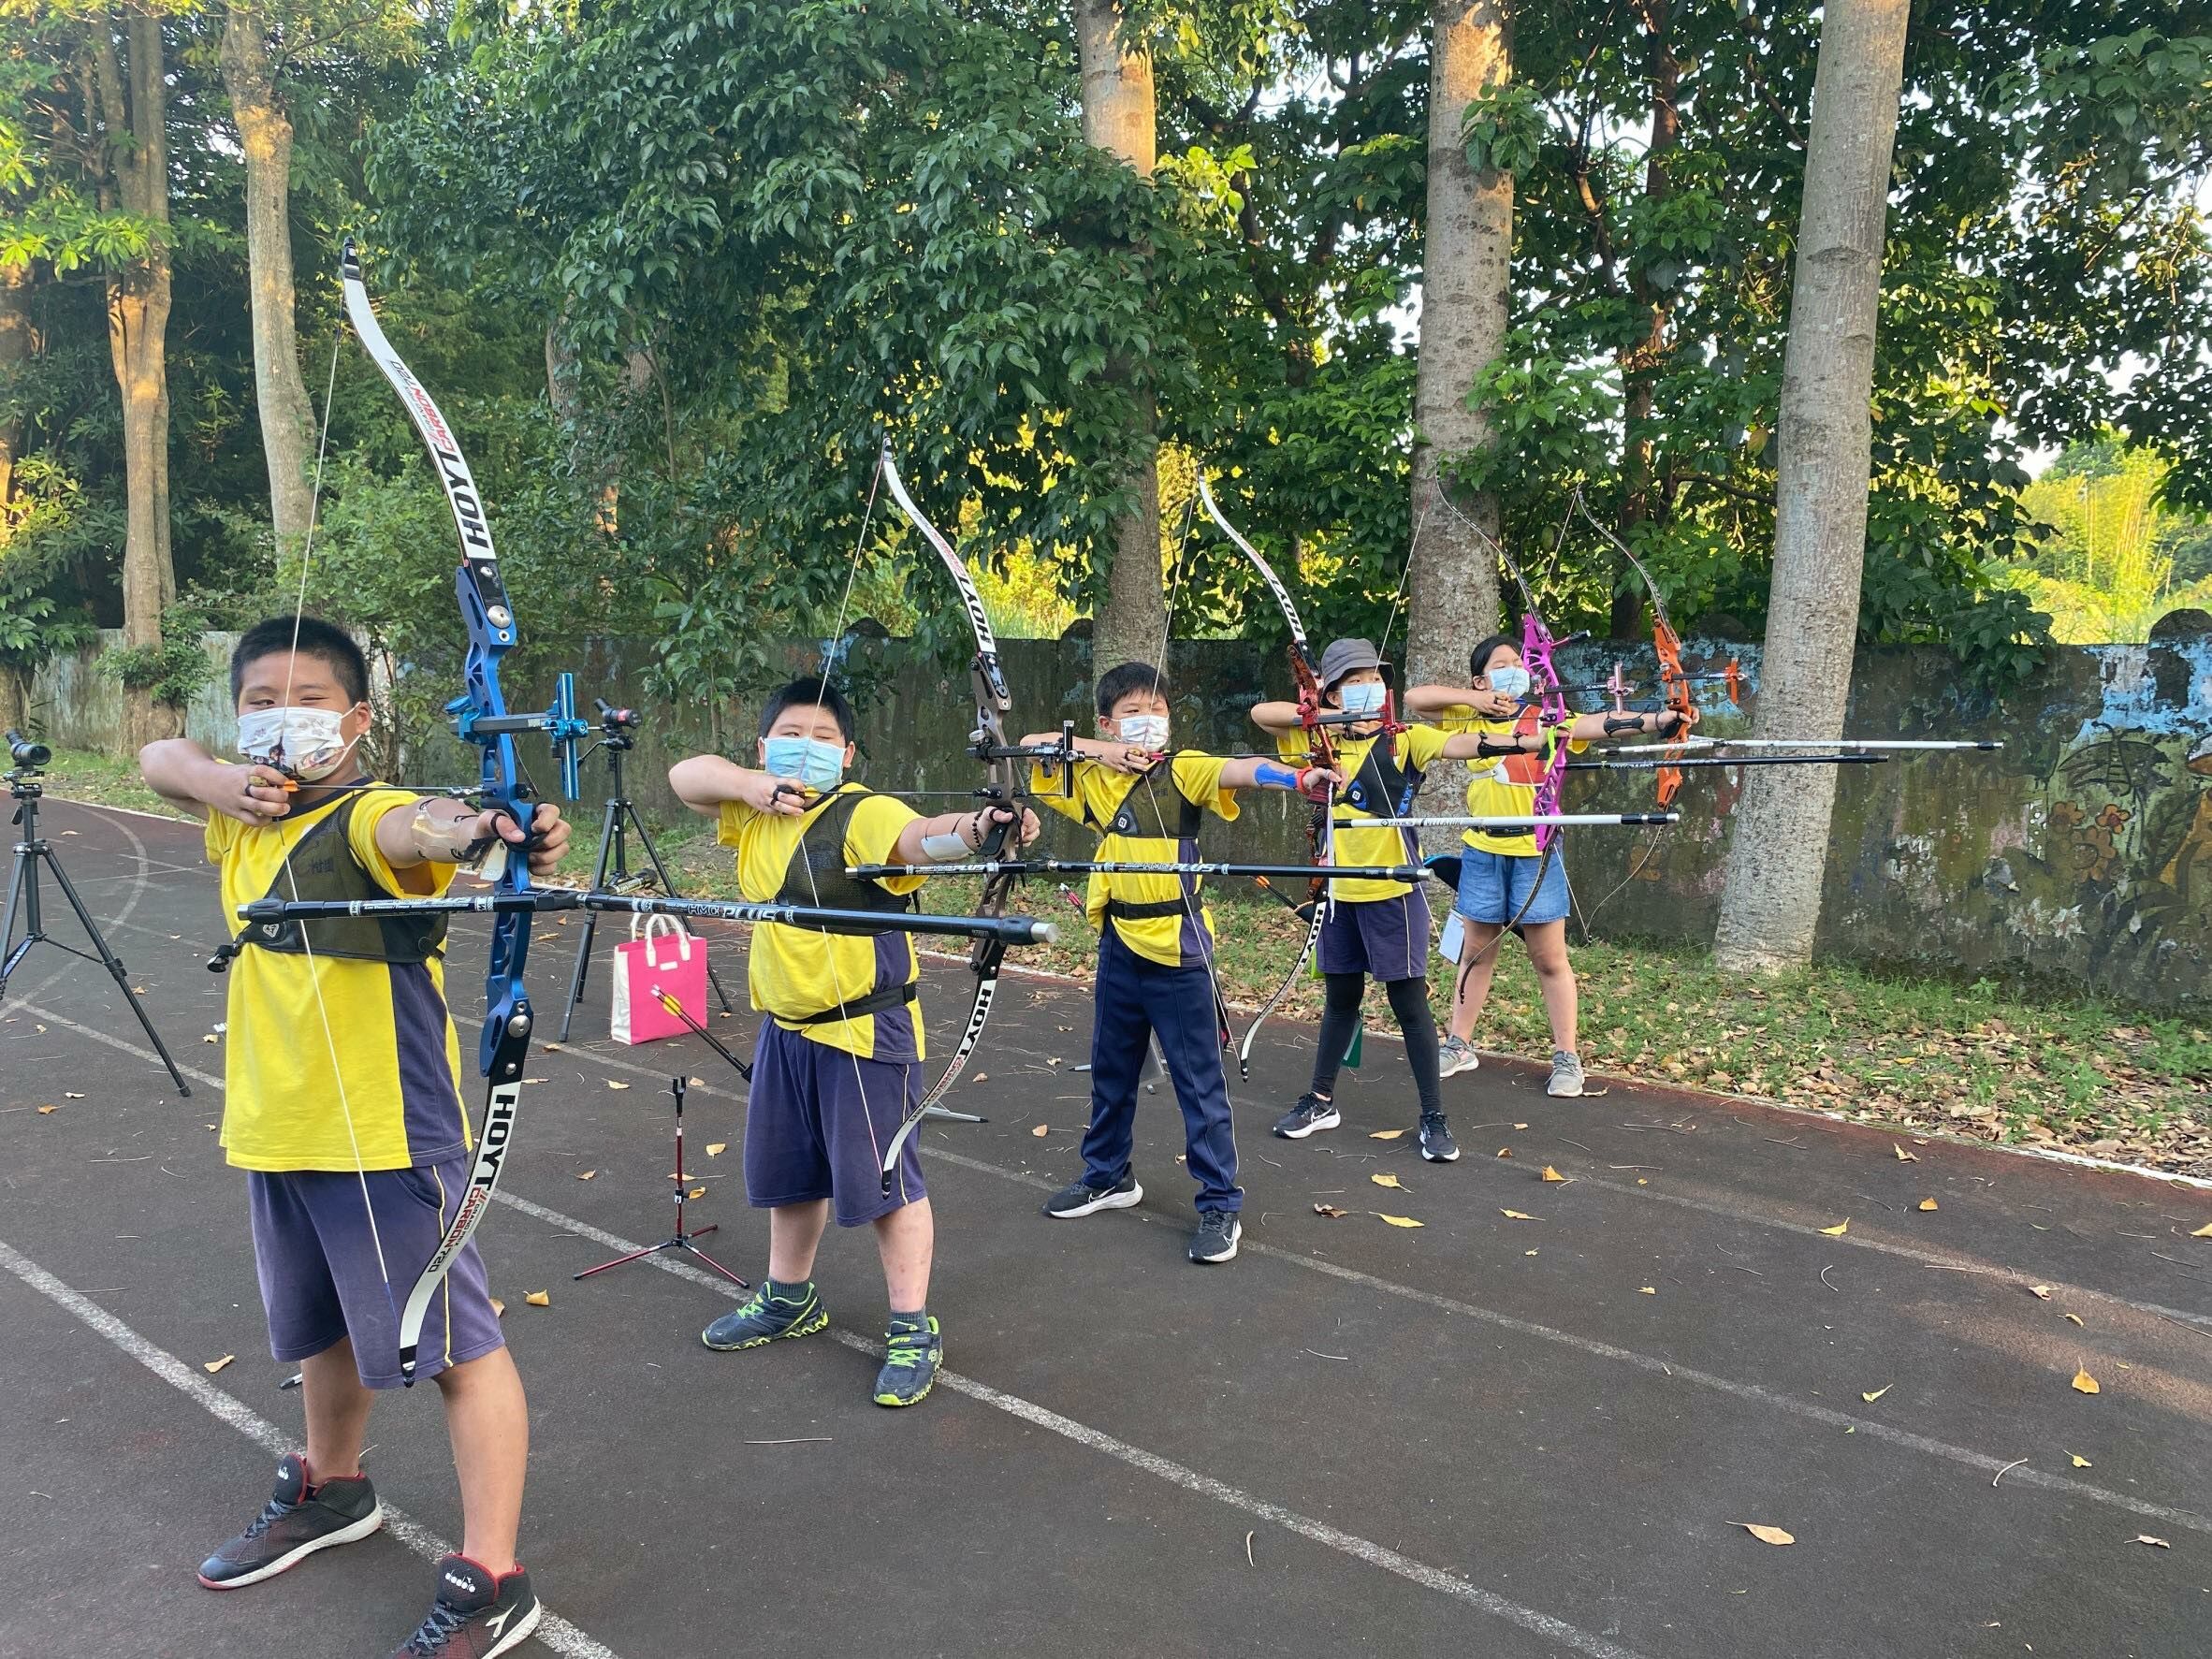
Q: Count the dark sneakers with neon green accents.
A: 2